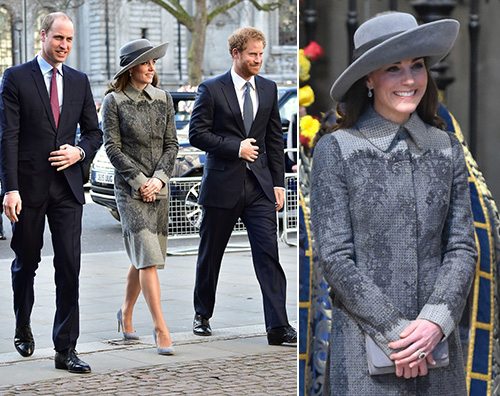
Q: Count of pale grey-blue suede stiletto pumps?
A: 2